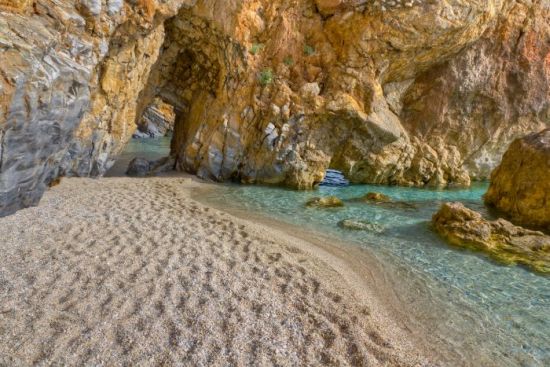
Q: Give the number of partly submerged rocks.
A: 5